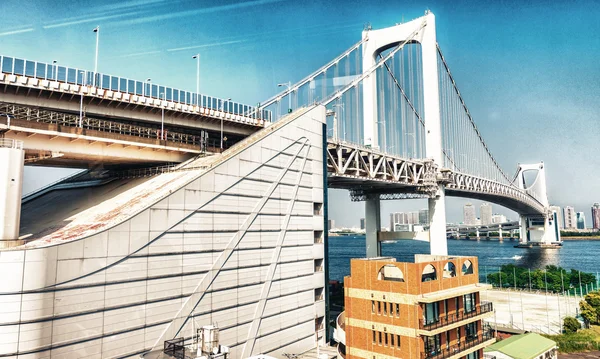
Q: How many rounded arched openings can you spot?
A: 4